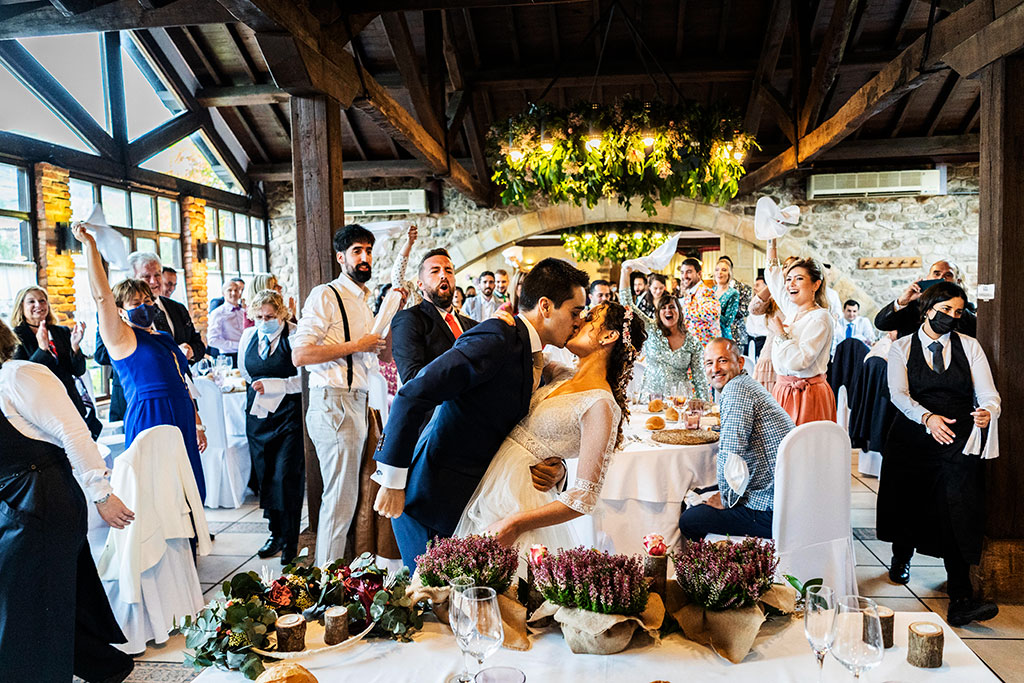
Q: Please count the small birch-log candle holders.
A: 4